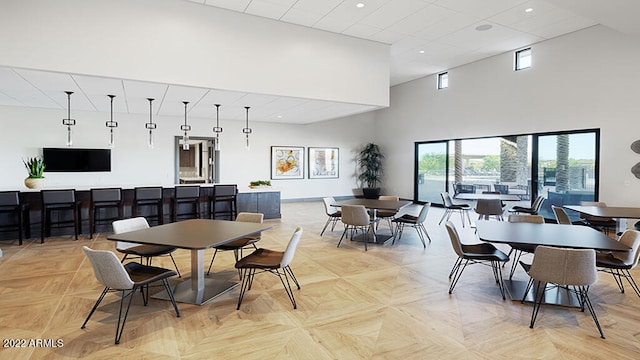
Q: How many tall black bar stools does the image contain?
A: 6